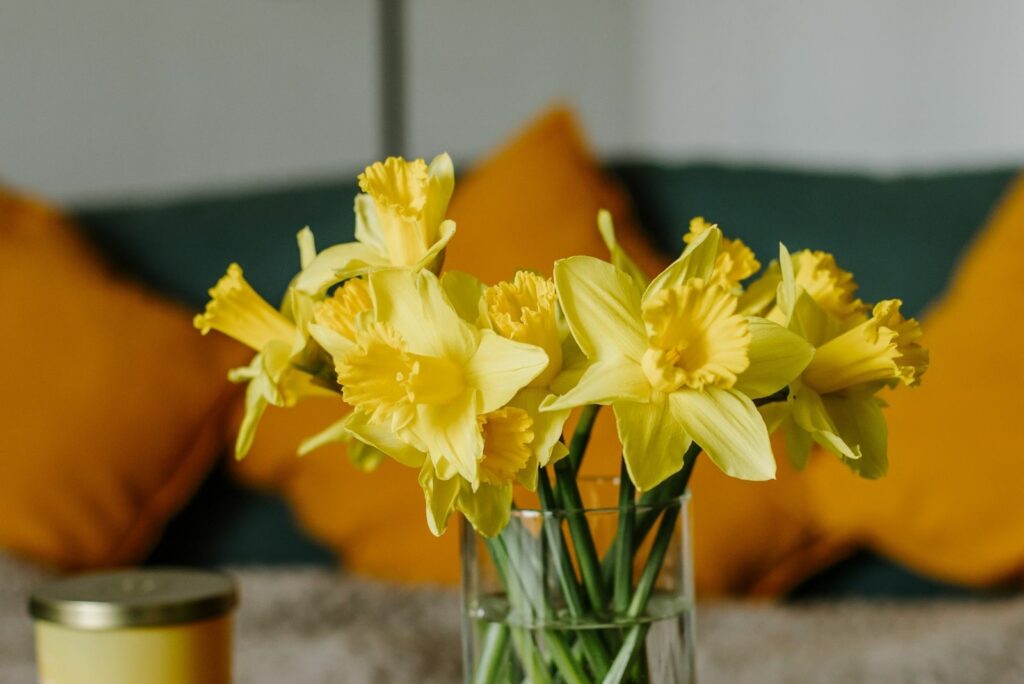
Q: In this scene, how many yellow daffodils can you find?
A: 10